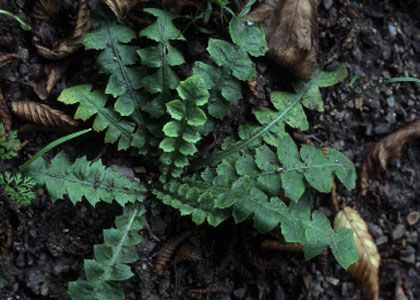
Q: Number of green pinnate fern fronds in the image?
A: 11